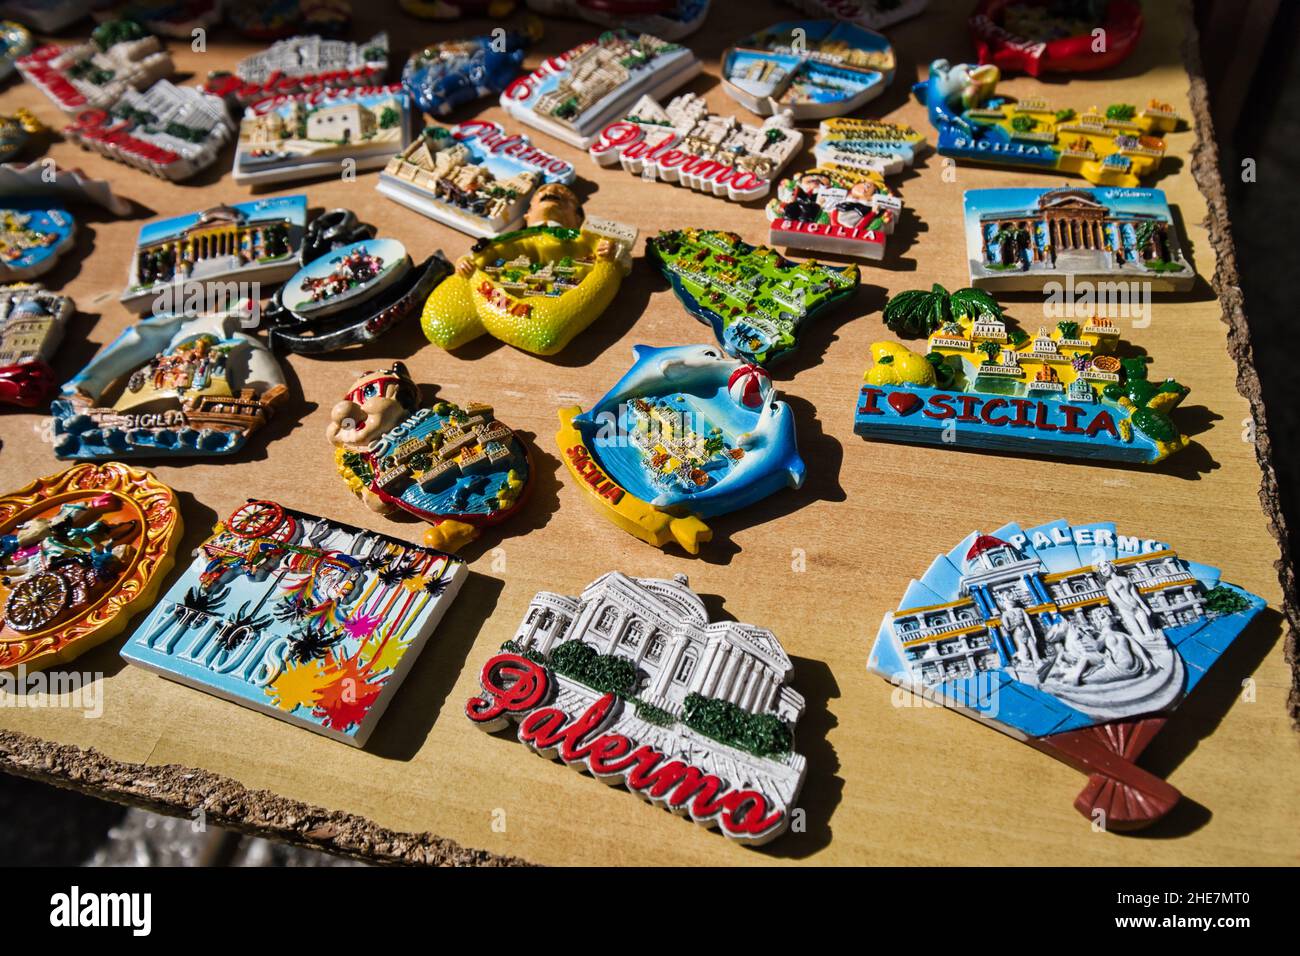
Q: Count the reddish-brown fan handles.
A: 1